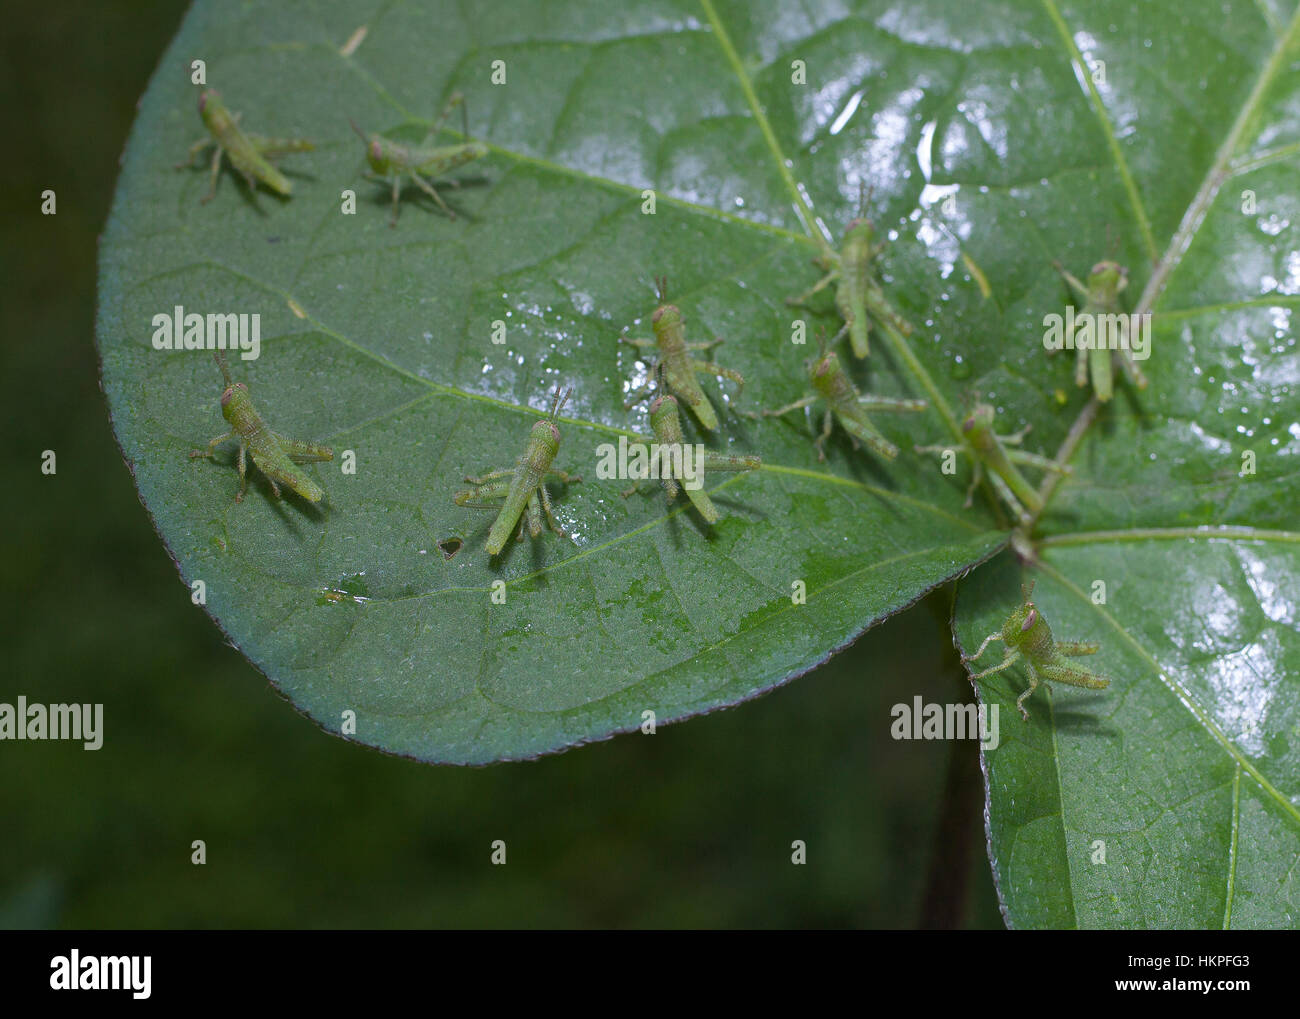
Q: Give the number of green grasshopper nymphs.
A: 11